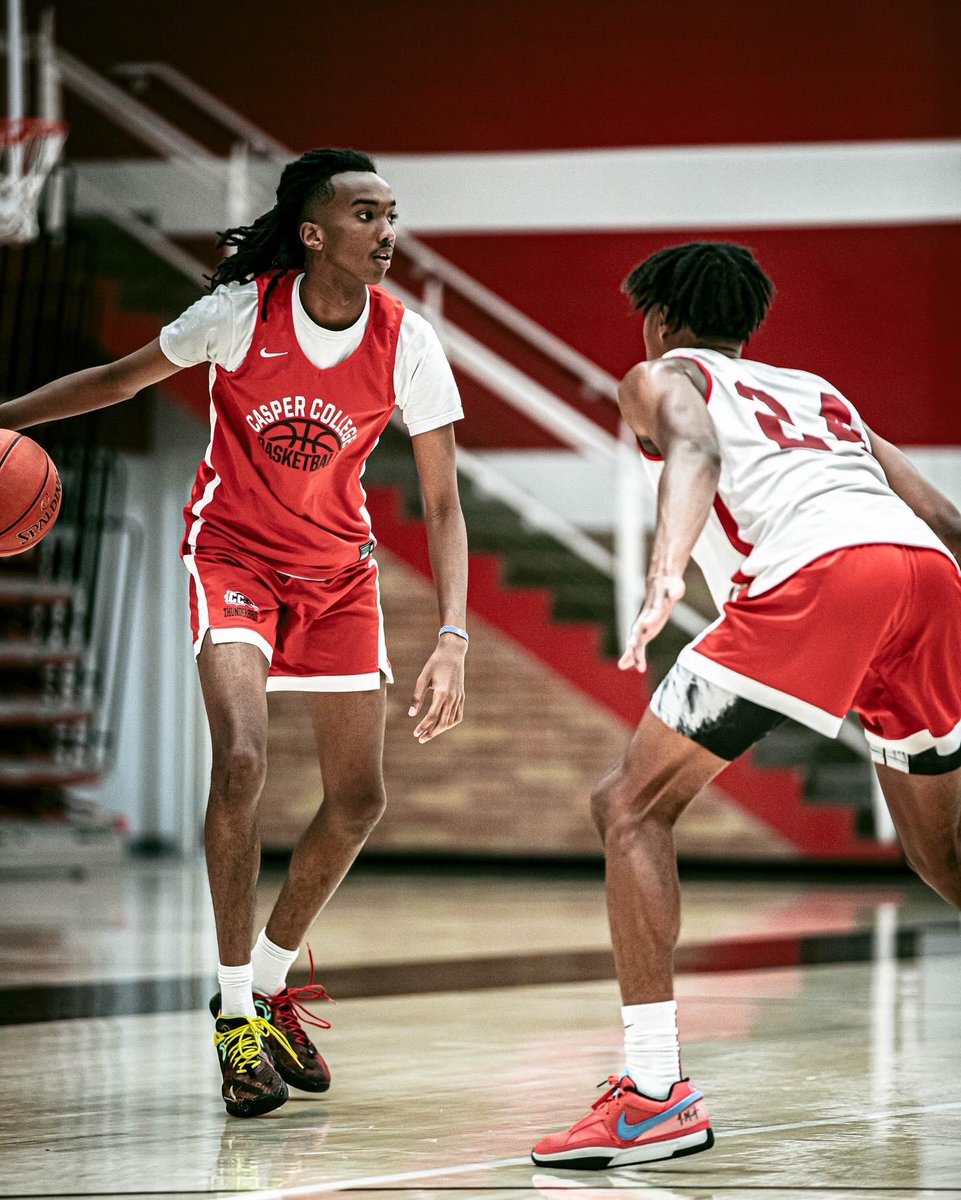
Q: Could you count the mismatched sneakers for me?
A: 2